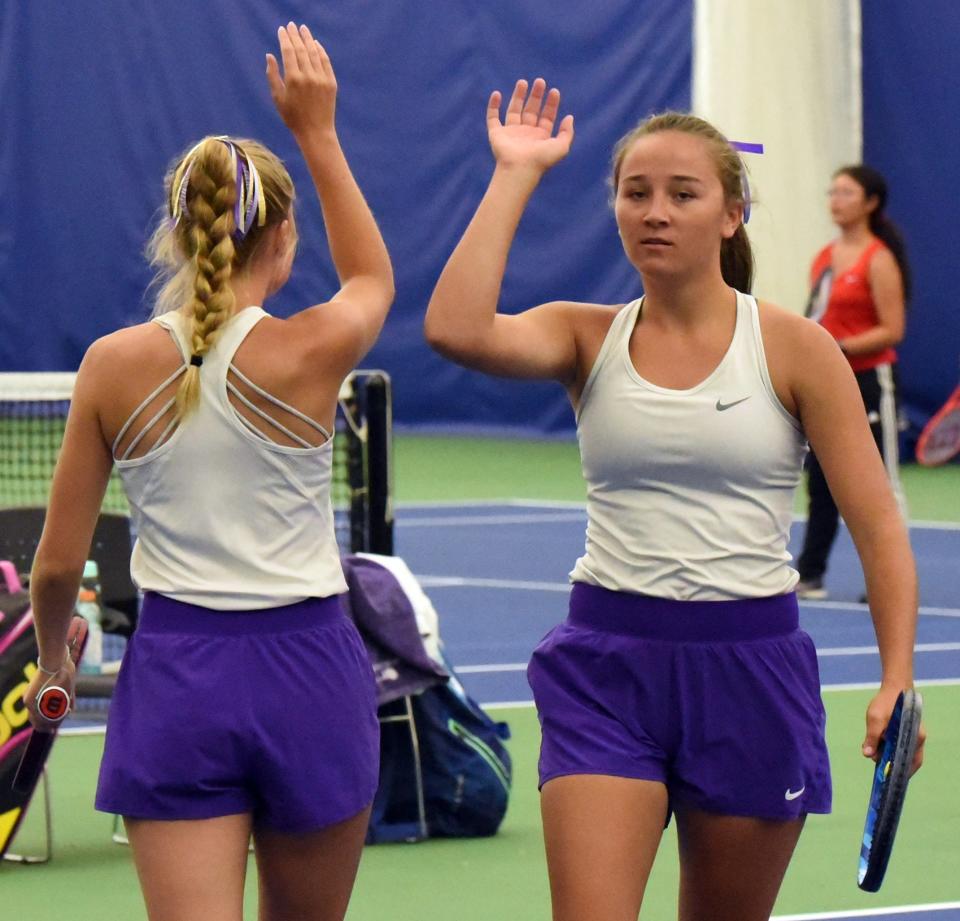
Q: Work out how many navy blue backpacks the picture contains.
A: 1